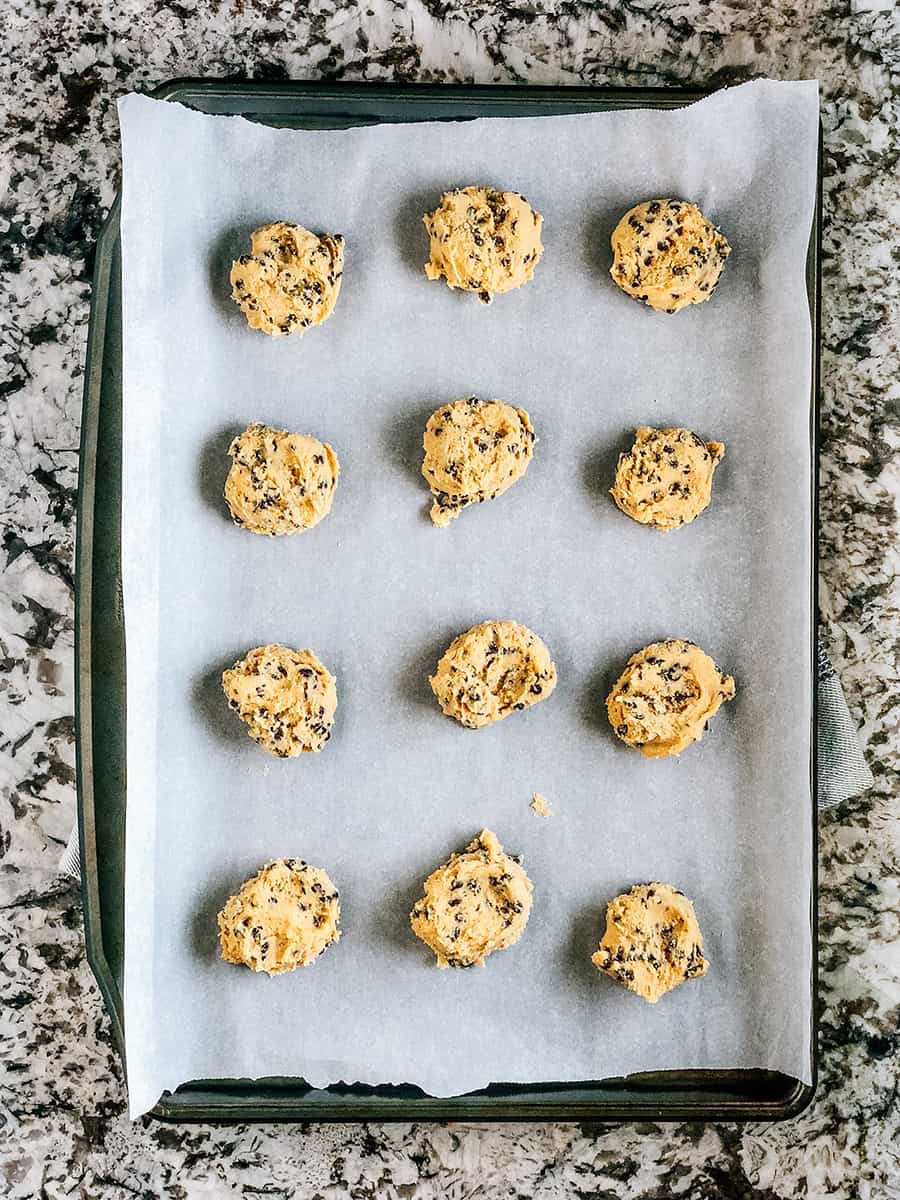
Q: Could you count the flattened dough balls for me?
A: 12